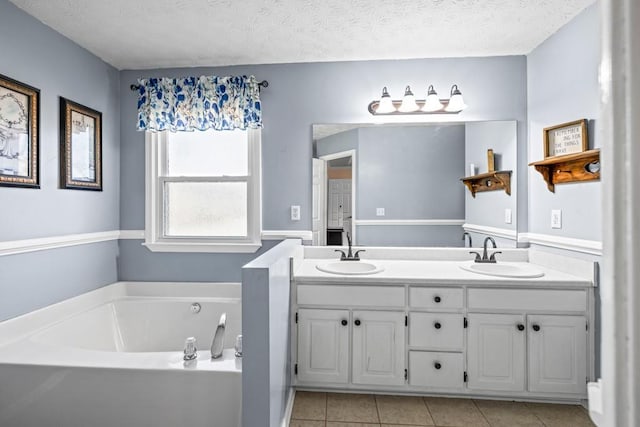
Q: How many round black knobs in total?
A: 7